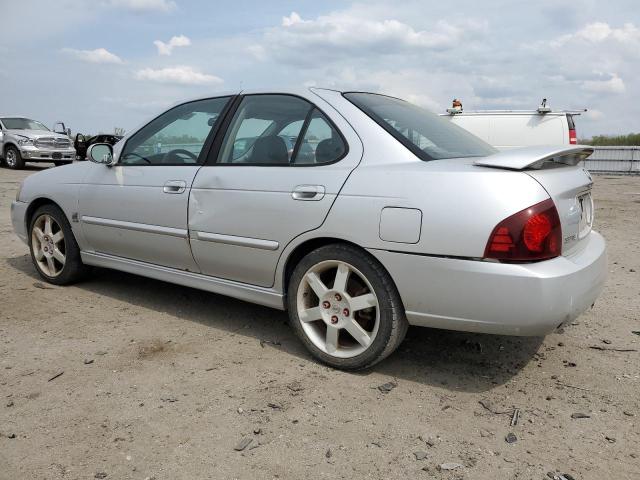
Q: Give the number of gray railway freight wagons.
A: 0